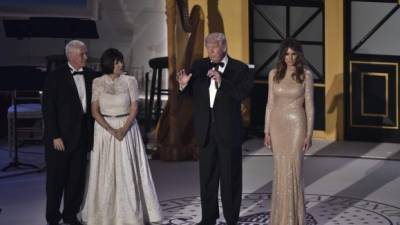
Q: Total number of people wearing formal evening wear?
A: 4